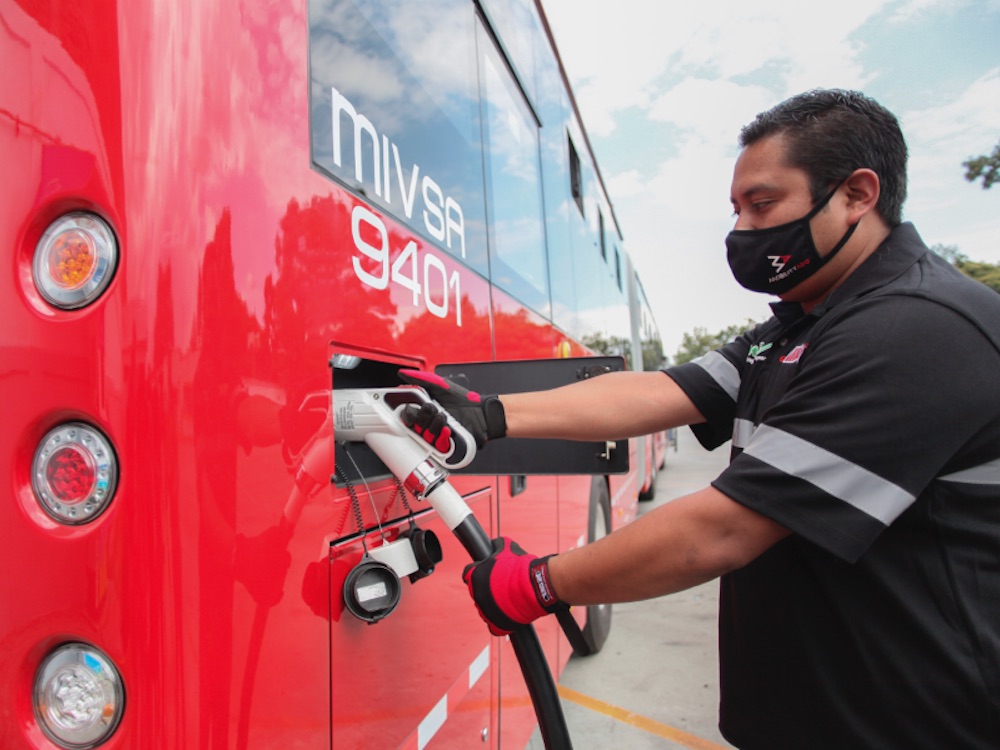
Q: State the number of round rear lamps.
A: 3